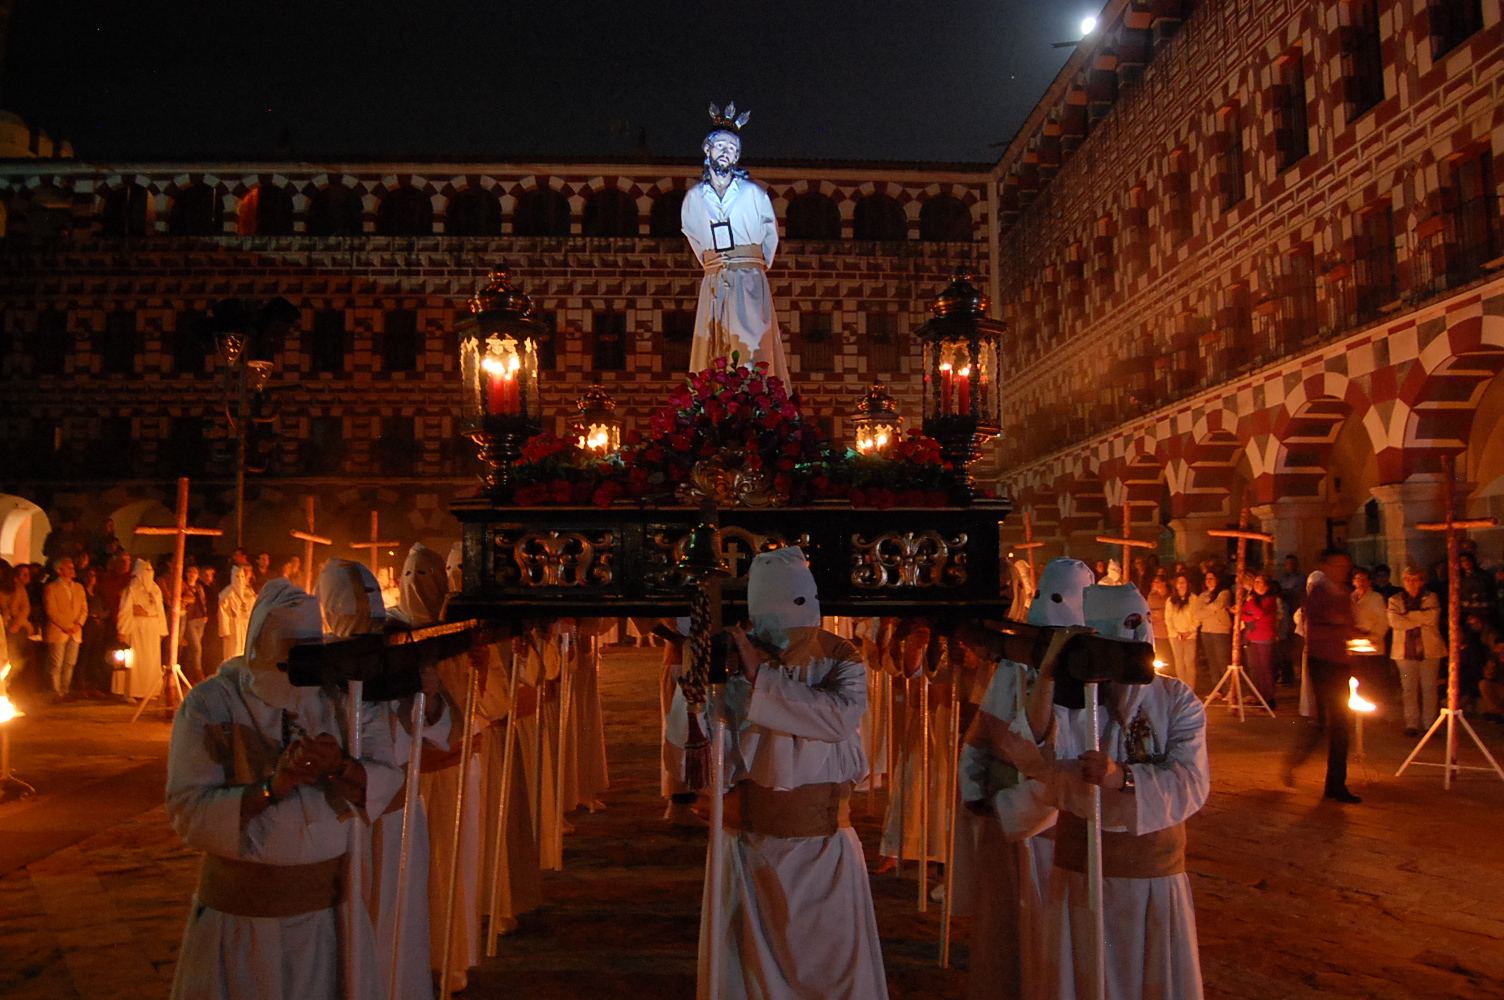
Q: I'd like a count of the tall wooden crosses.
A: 7